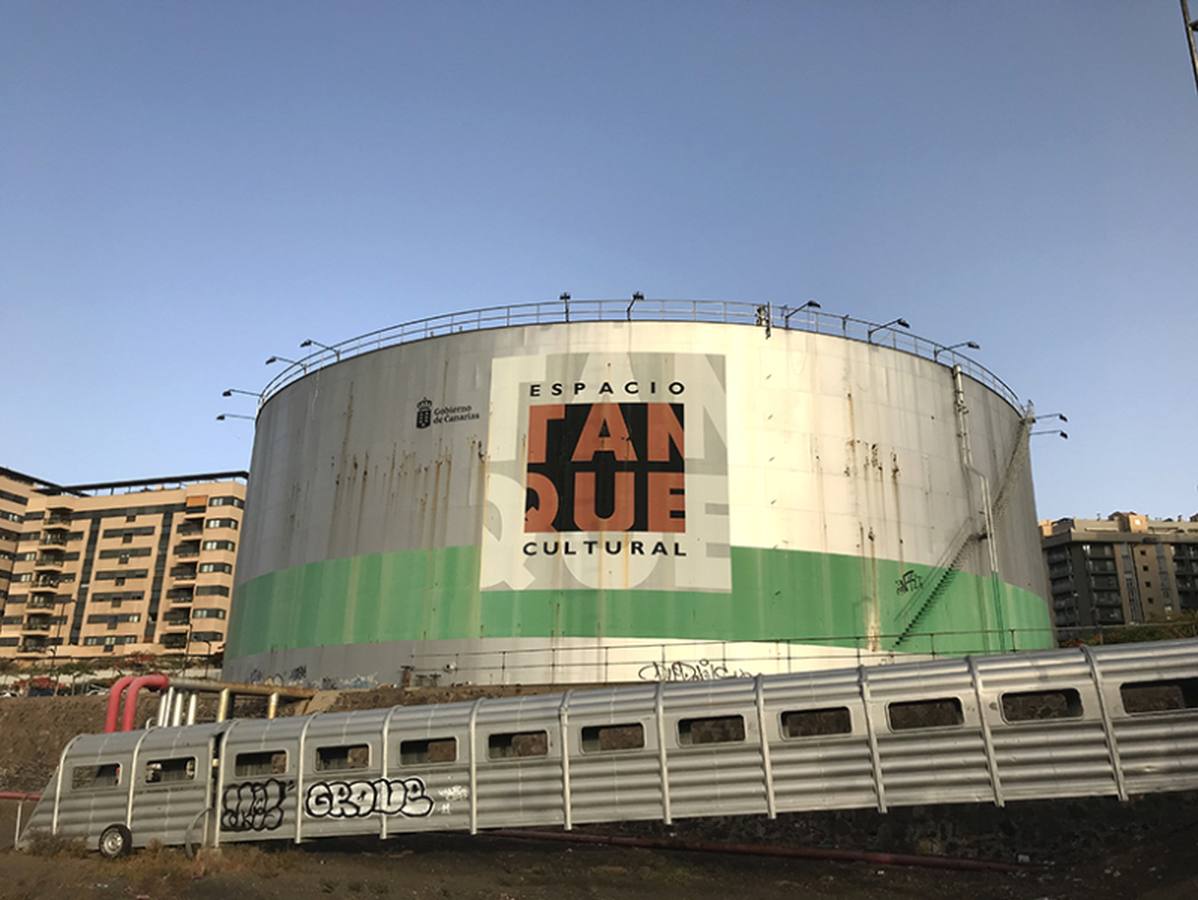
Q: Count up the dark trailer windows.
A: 12